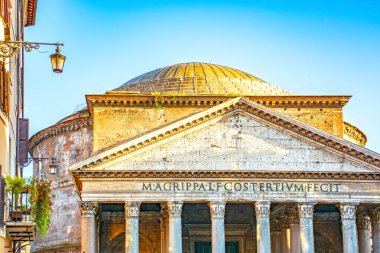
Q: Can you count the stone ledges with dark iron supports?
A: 1